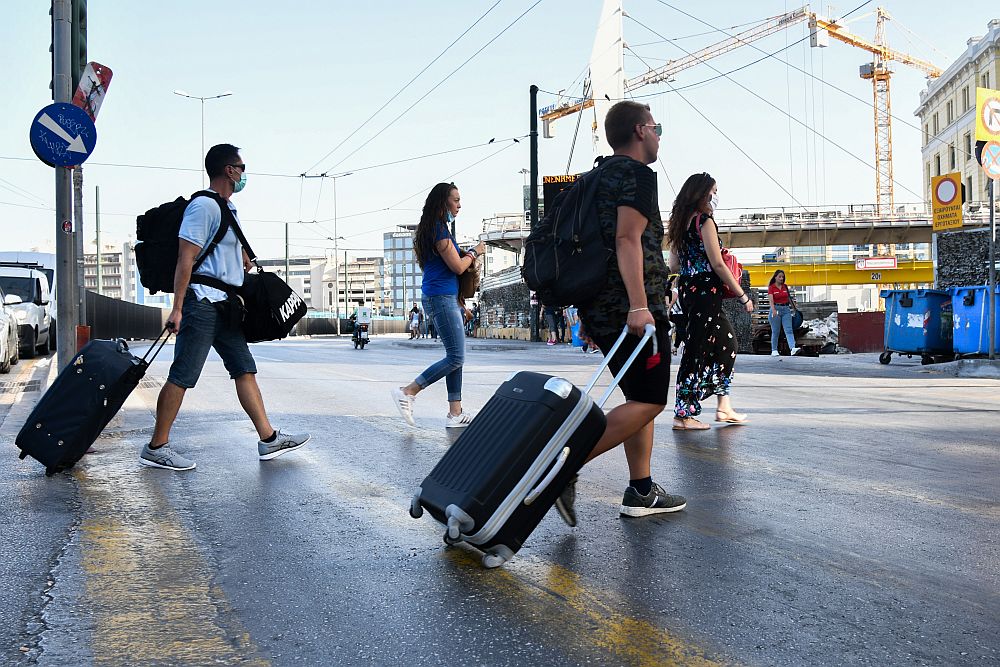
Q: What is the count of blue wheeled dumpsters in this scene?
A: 2